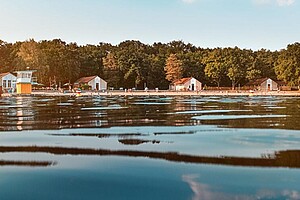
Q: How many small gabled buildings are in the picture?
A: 4